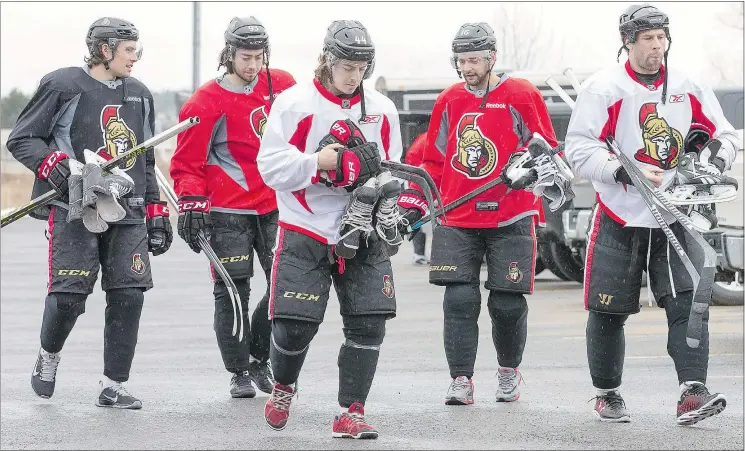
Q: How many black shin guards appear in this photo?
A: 10